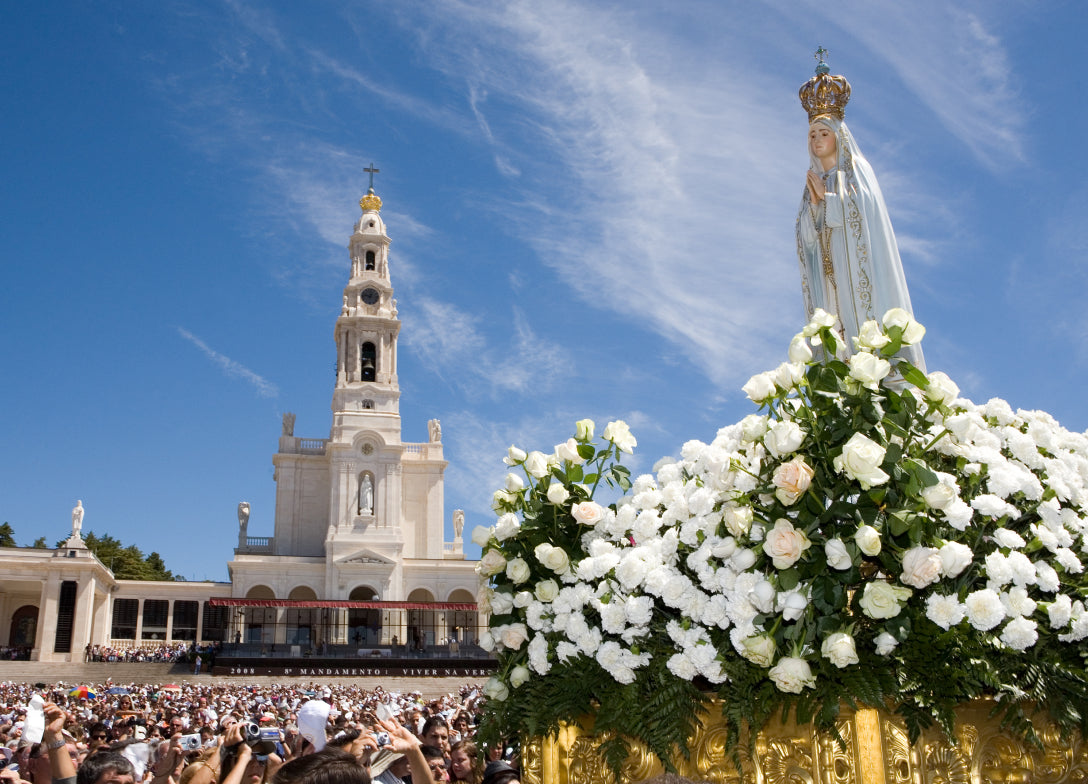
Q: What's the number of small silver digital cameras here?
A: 2